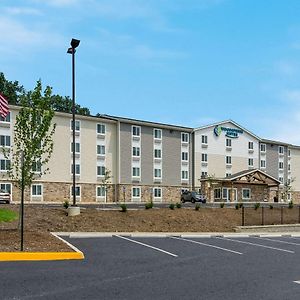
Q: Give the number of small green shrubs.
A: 12